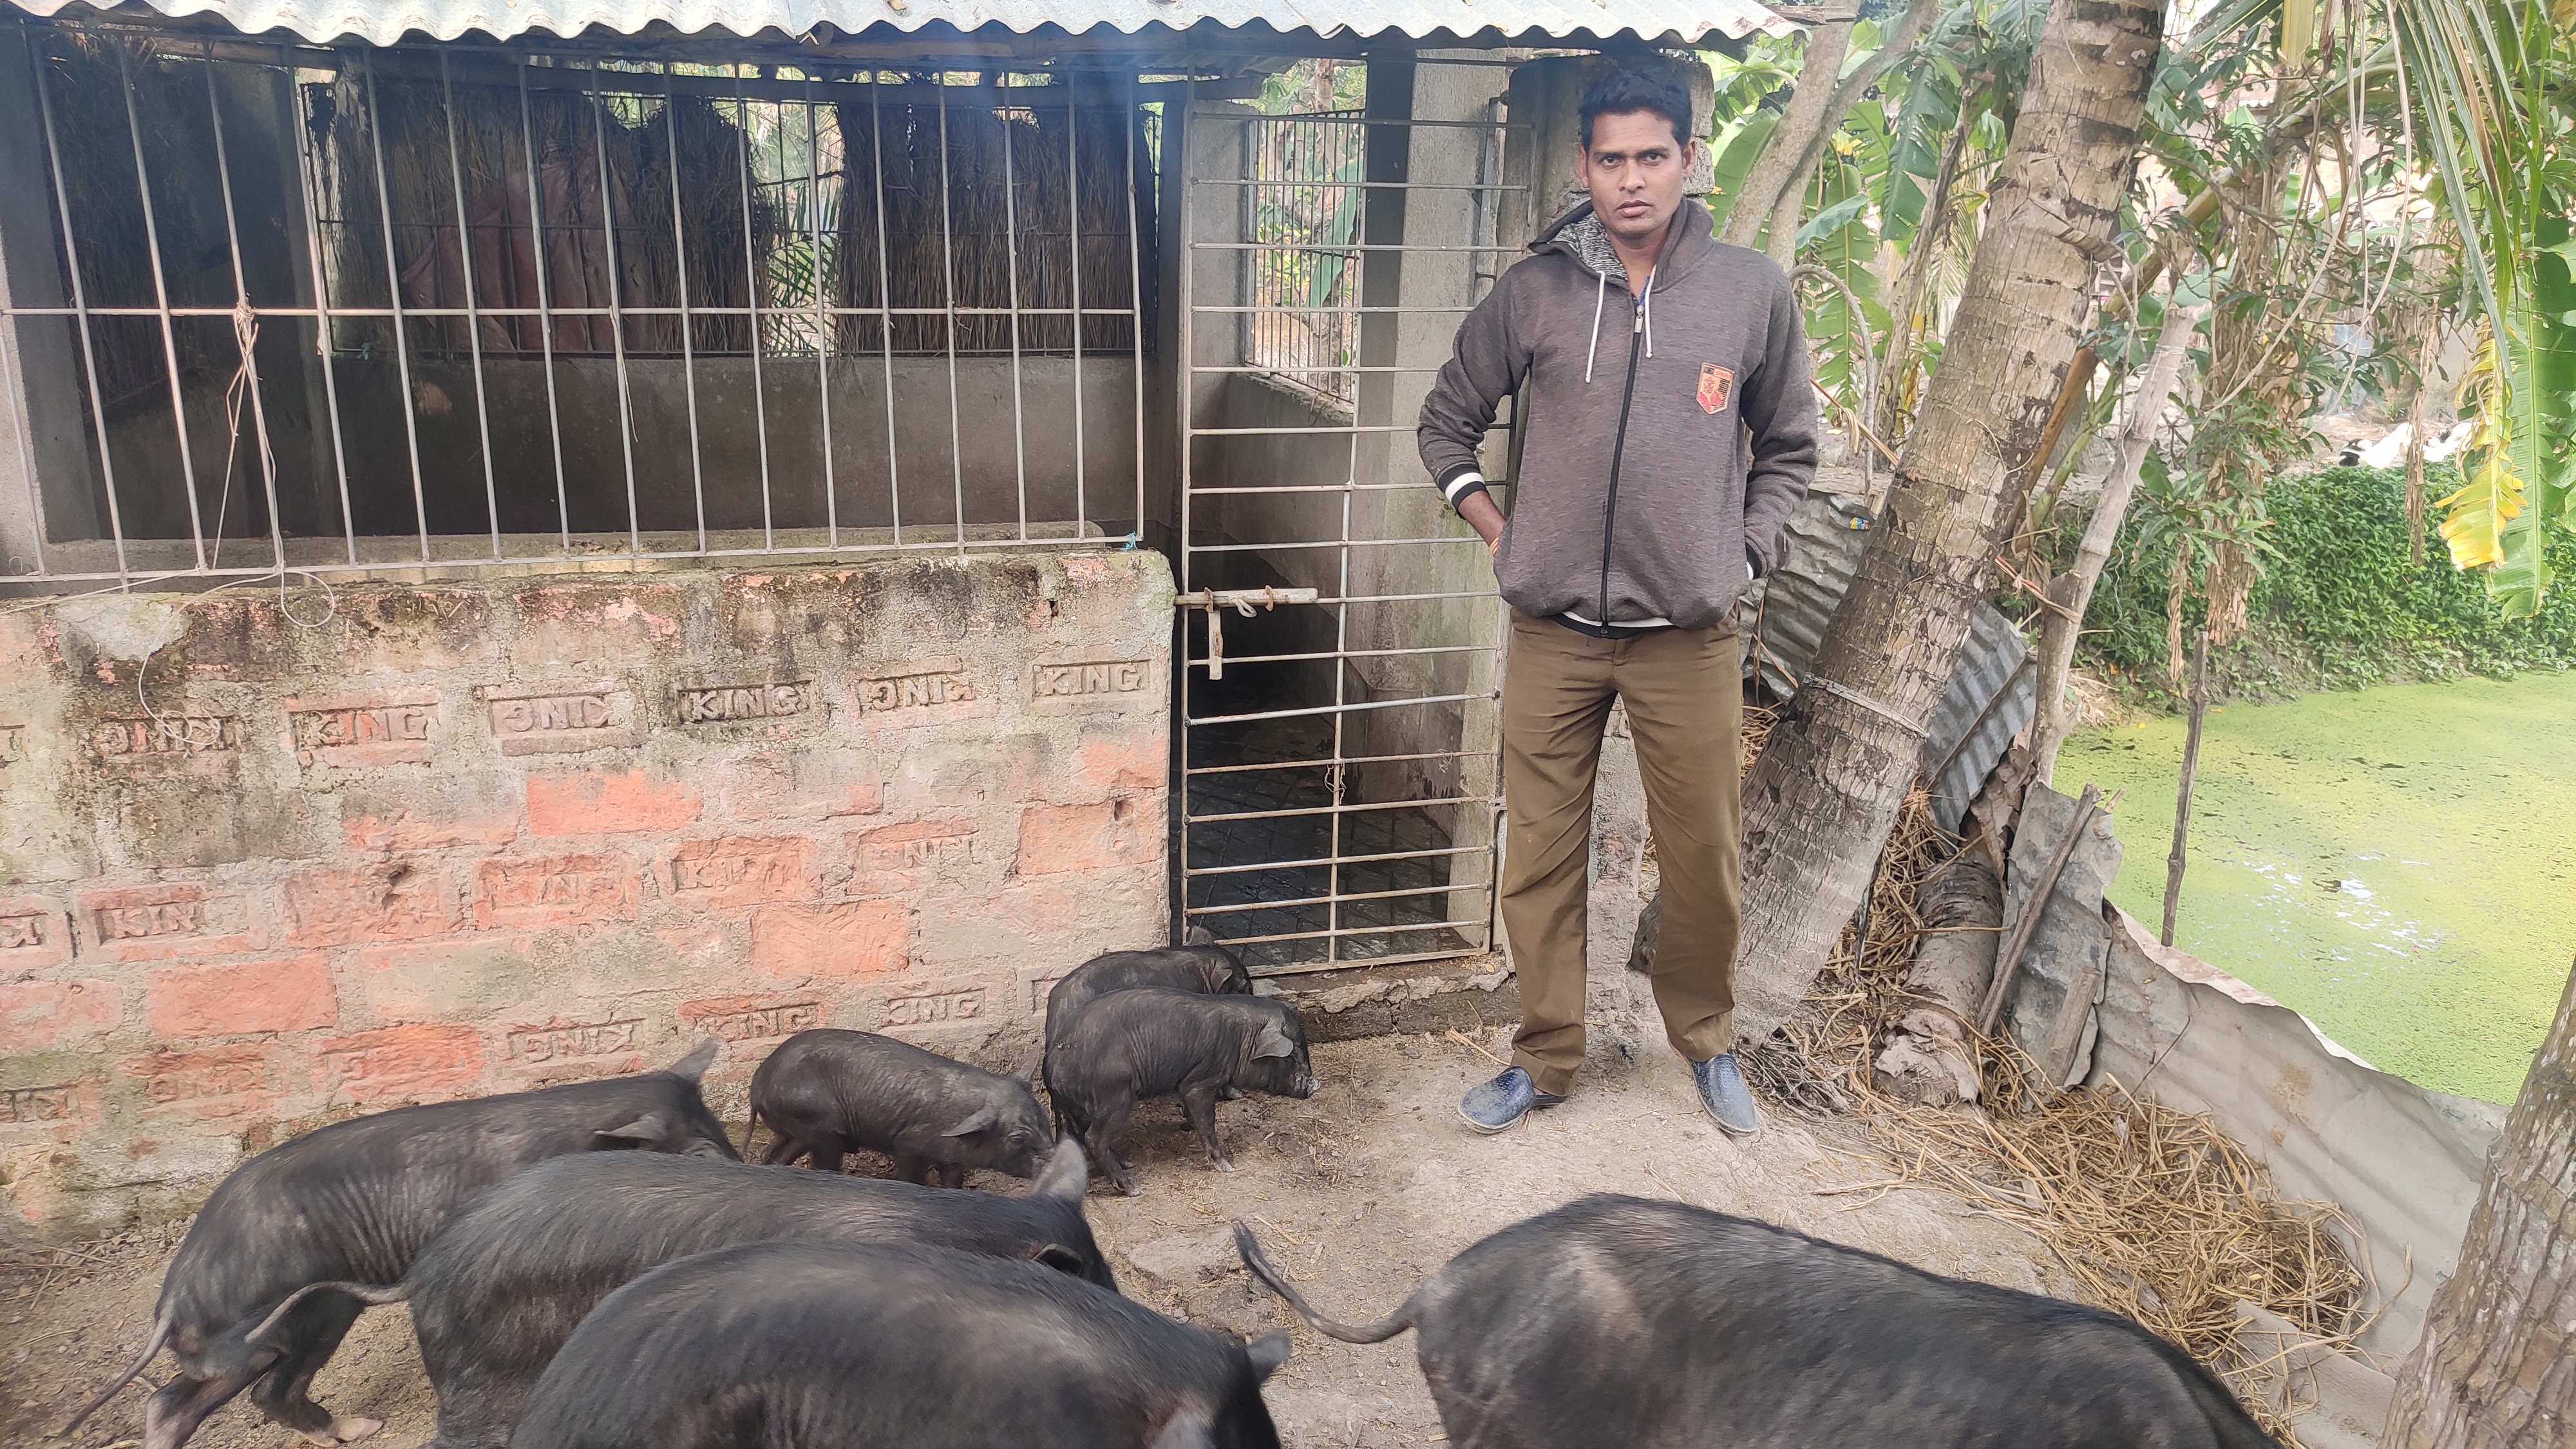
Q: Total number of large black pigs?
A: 4